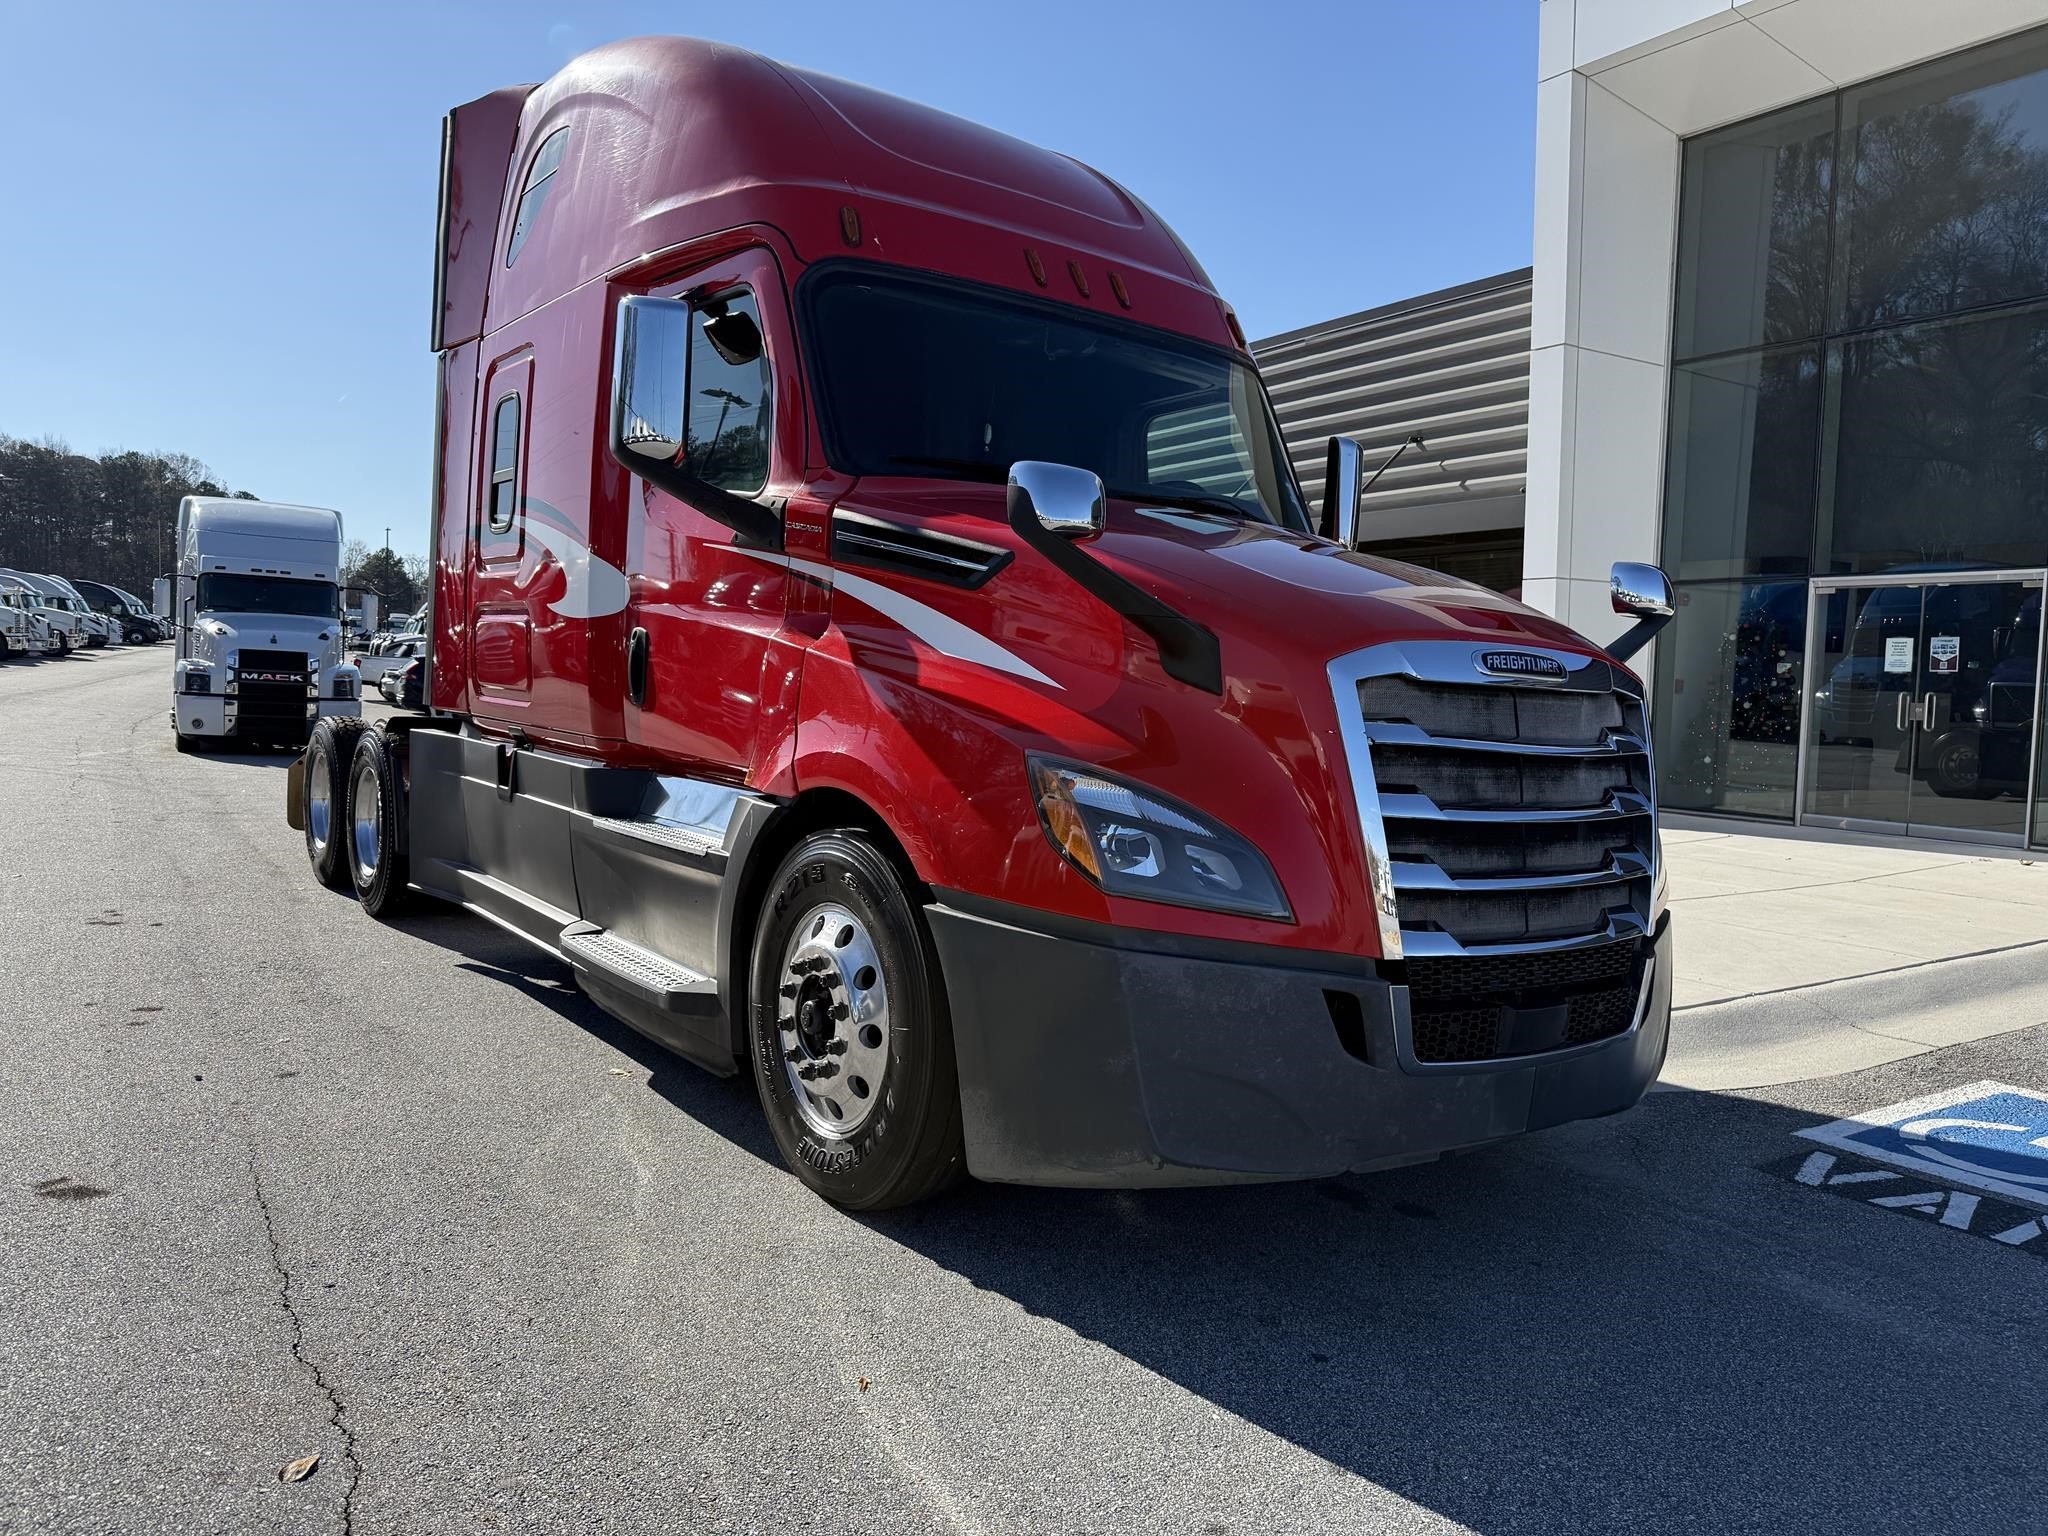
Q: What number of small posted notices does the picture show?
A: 2